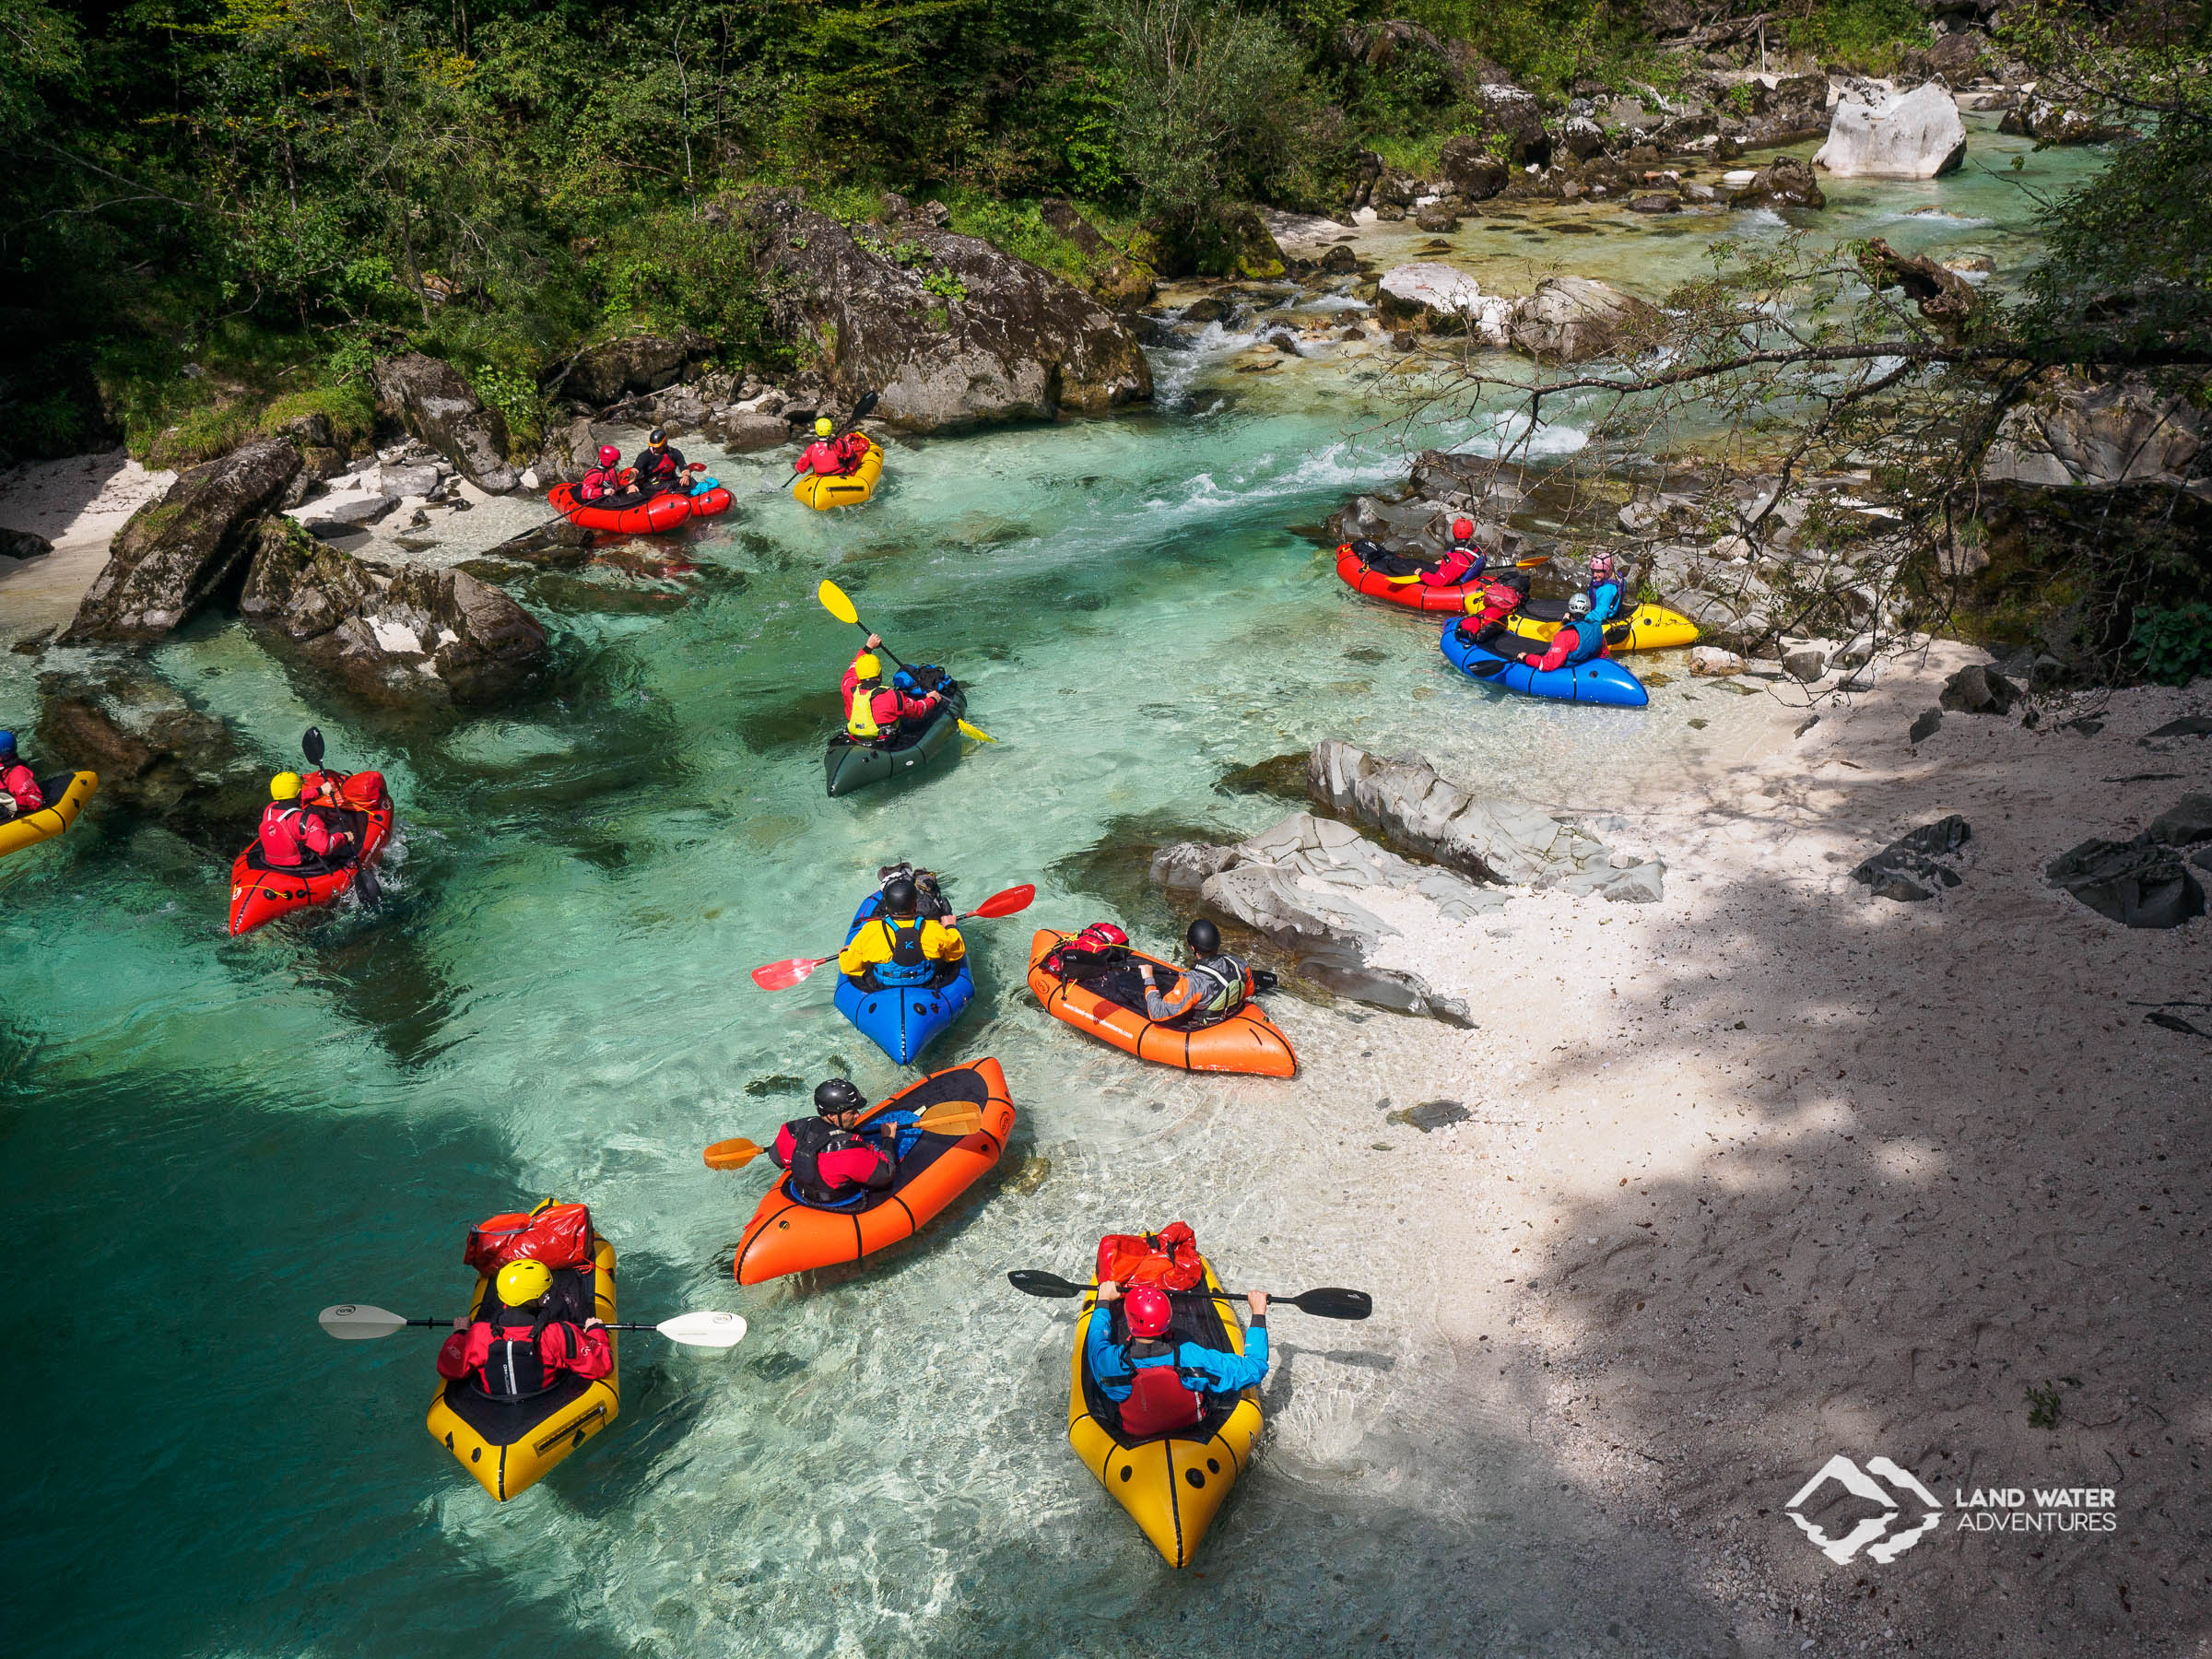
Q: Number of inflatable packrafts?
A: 14